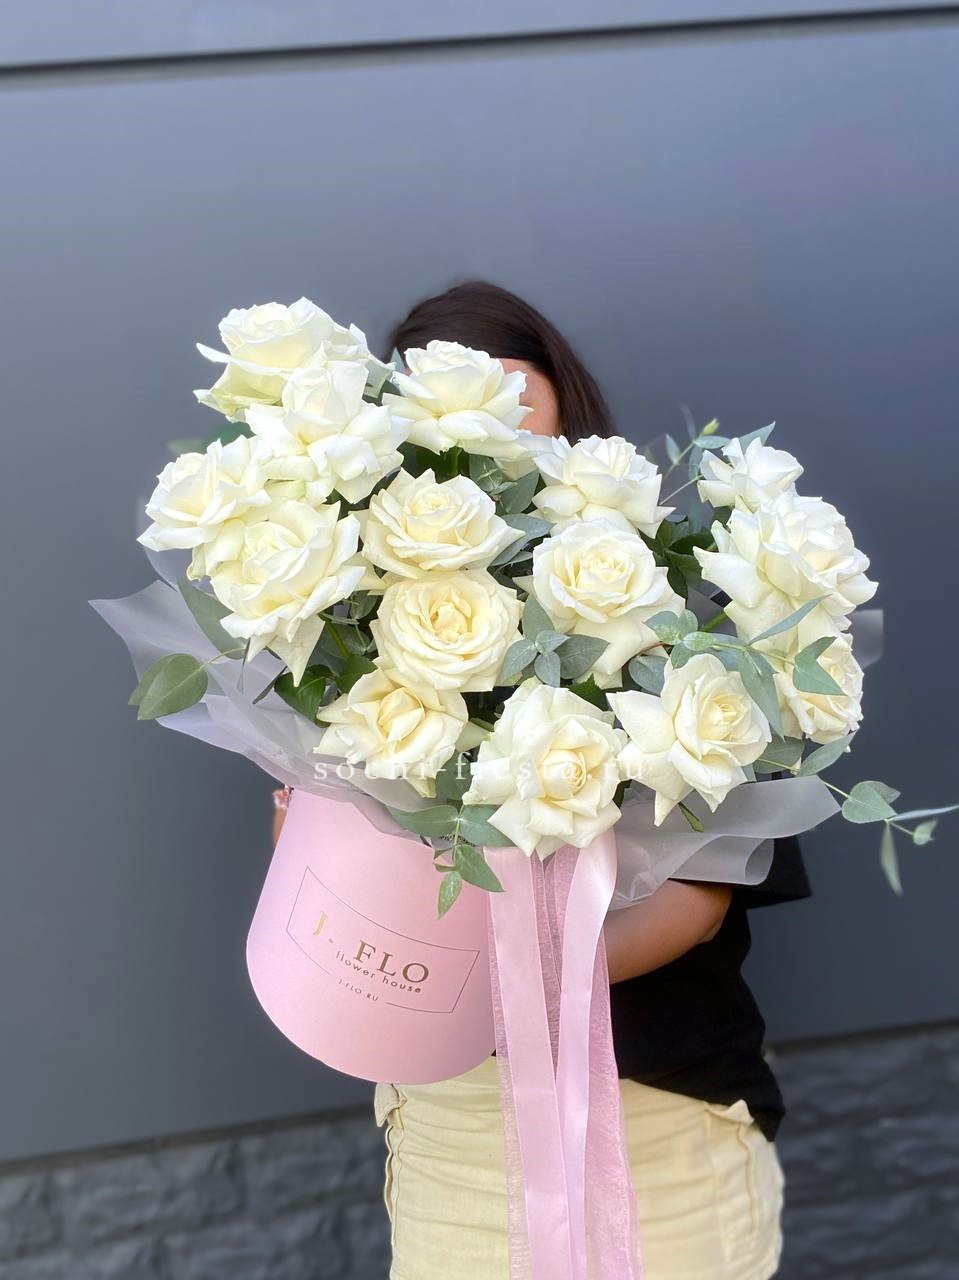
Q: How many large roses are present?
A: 15